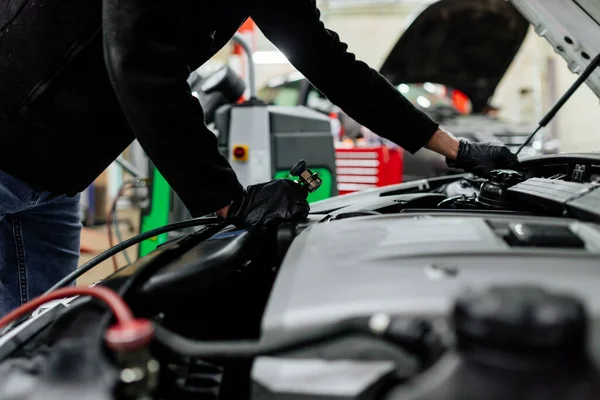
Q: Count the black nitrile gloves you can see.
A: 2